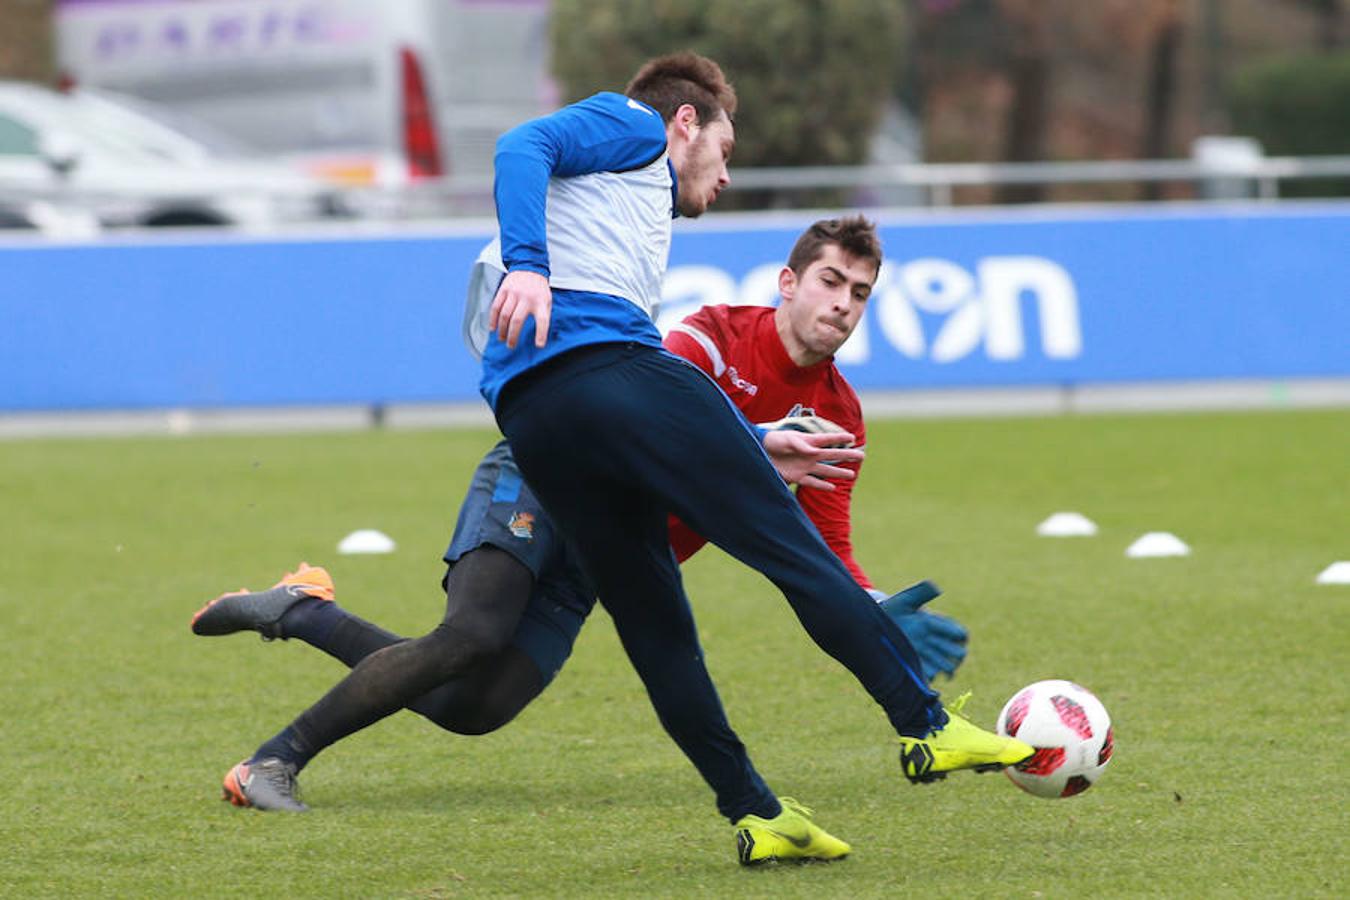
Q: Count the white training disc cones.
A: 4